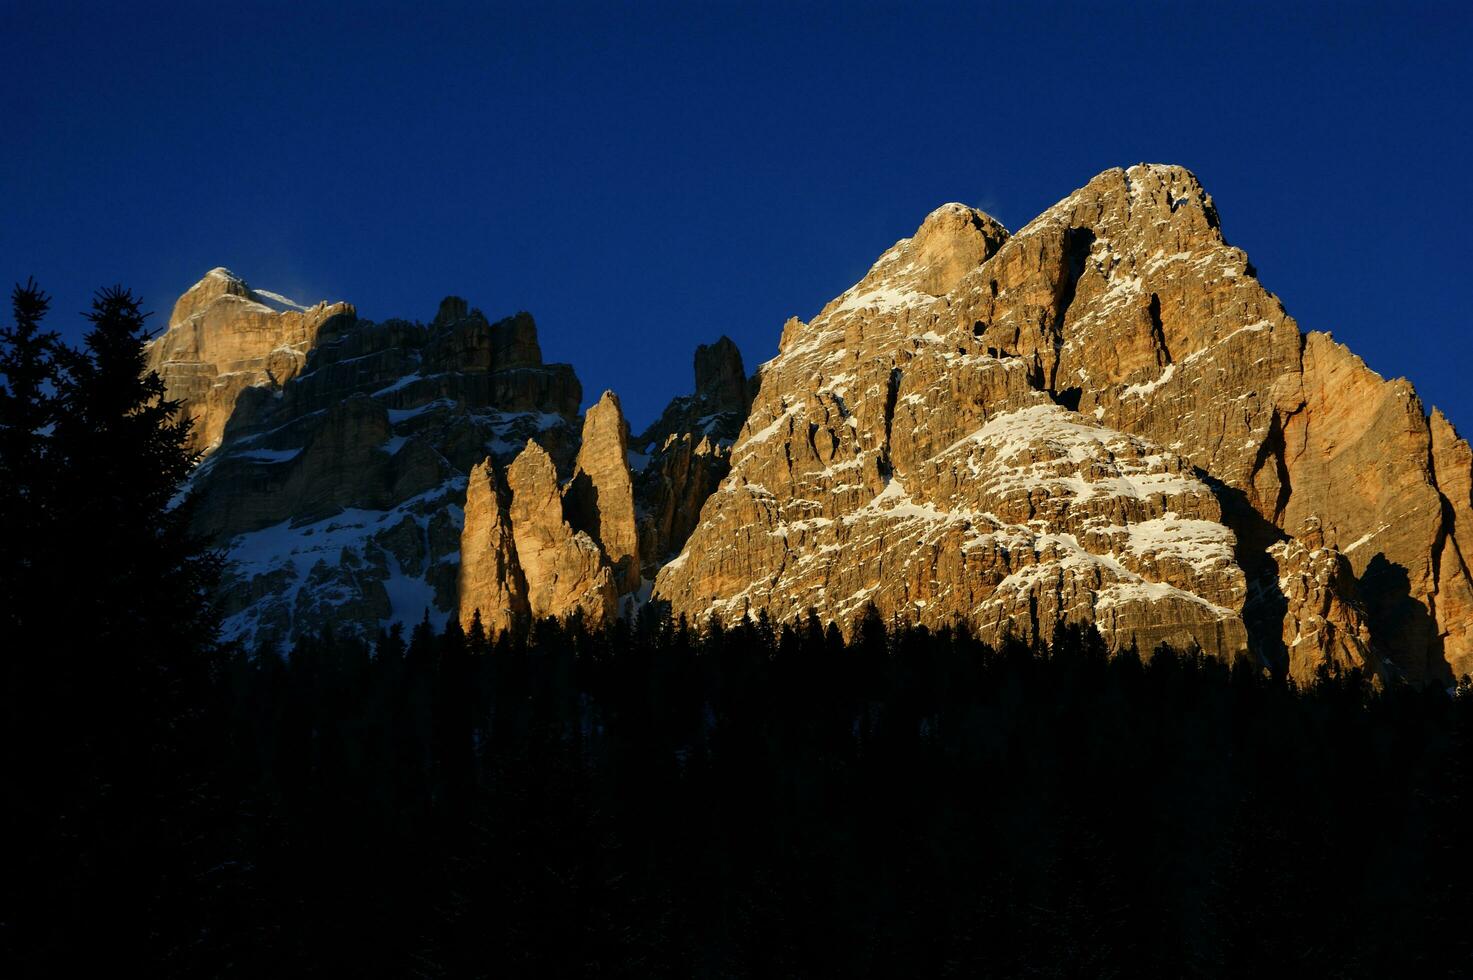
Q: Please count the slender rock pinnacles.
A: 3